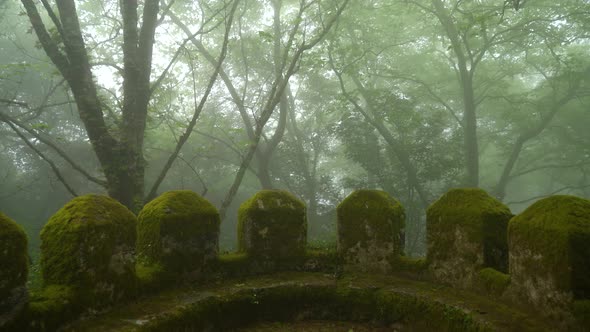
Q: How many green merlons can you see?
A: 7